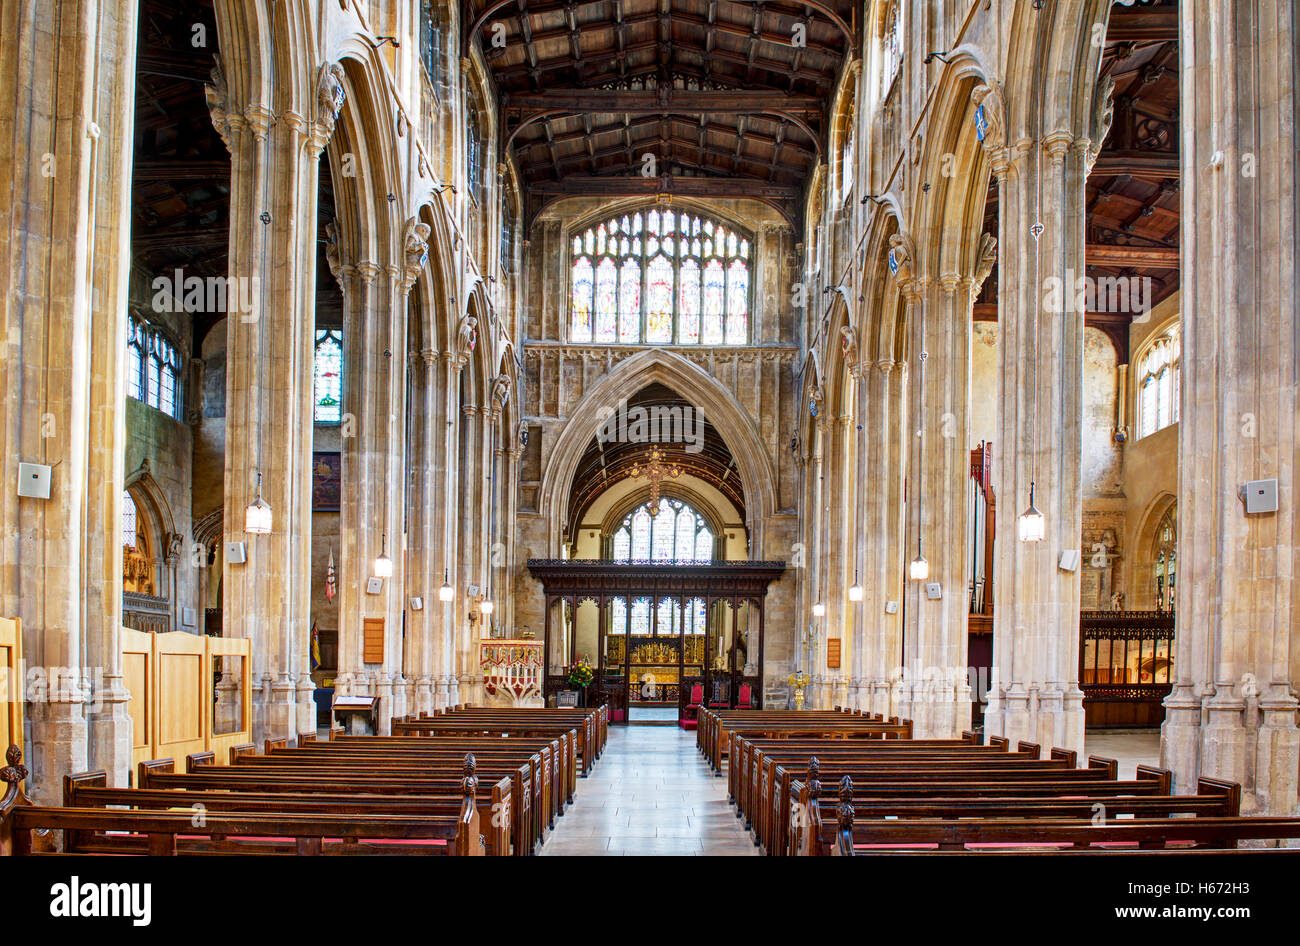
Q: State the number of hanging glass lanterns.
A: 8